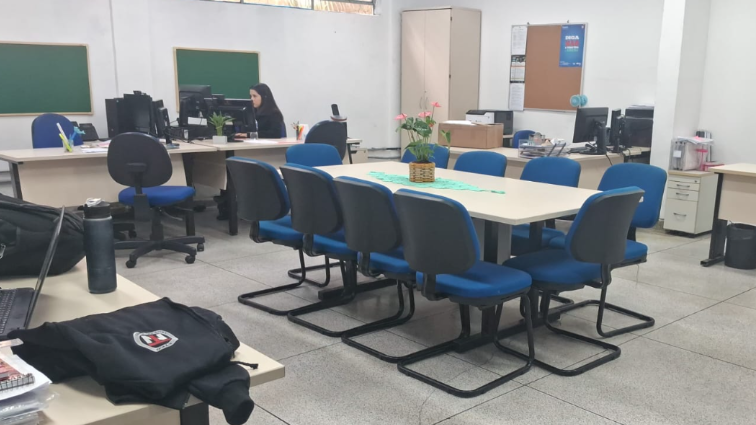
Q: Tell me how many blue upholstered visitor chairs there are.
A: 10